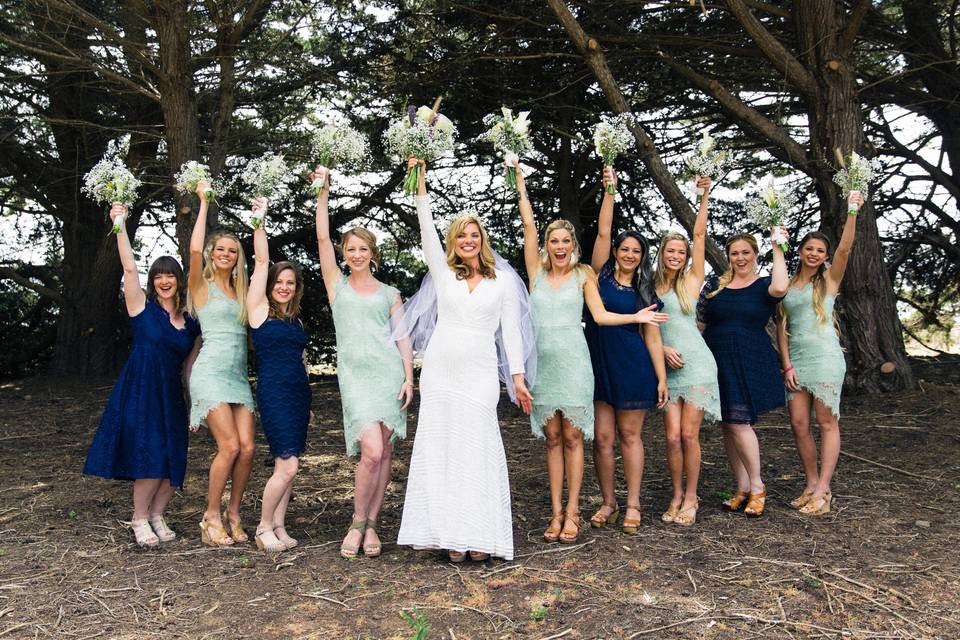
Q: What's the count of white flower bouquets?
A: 10